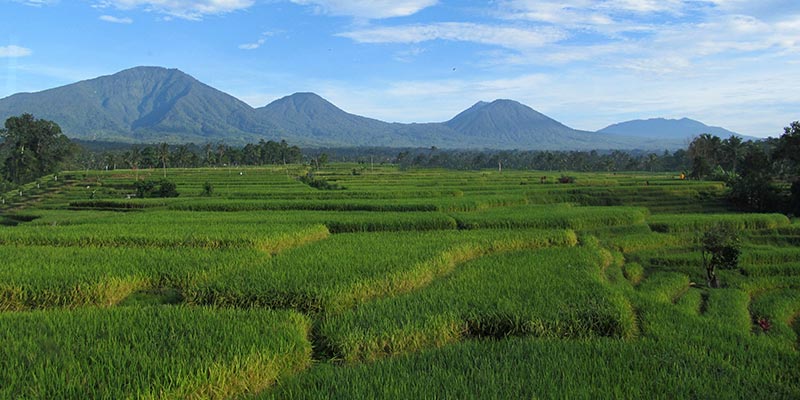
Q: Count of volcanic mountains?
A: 4